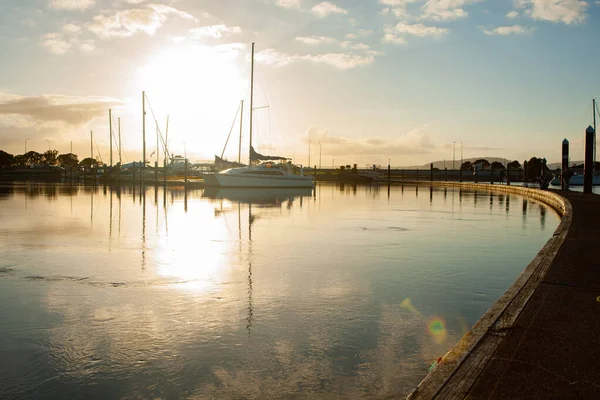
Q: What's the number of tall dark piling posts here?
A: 2